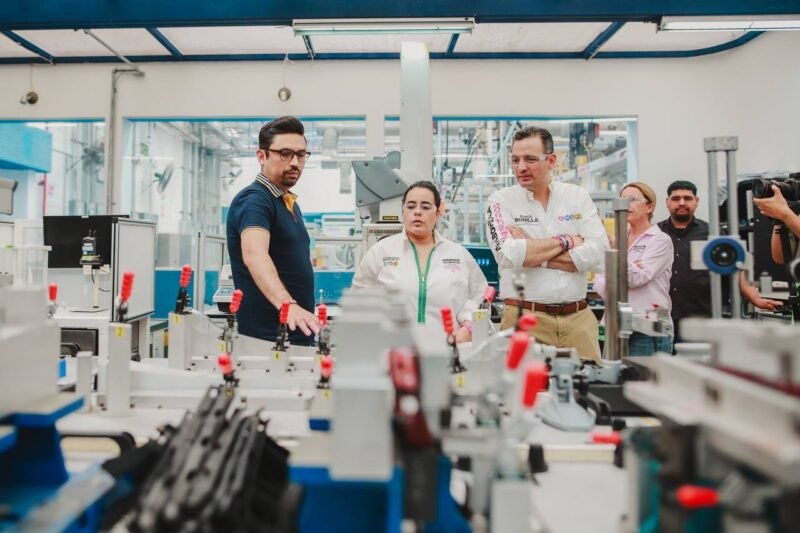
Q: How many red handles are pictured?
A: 15